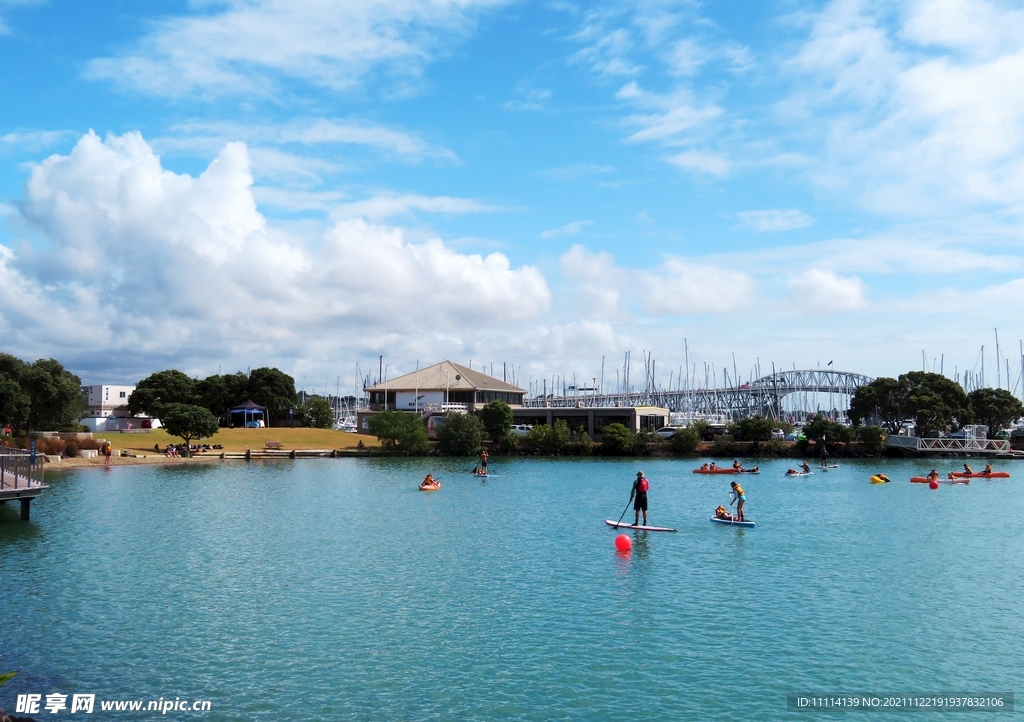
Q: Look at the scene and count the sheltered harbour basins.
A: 1